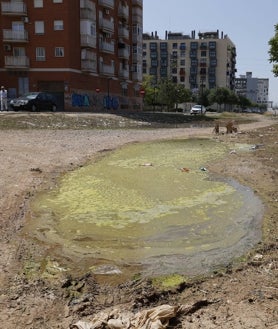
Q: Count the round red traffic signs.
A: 2